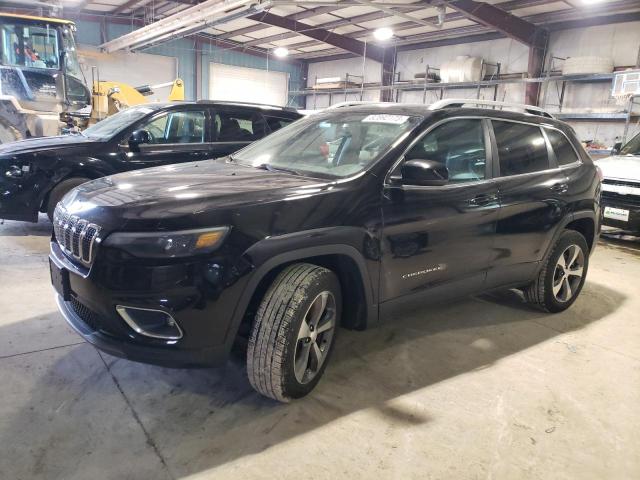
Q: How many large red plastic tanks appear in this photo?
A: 0